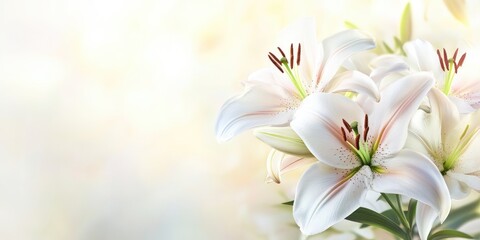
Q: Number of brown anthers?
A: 15